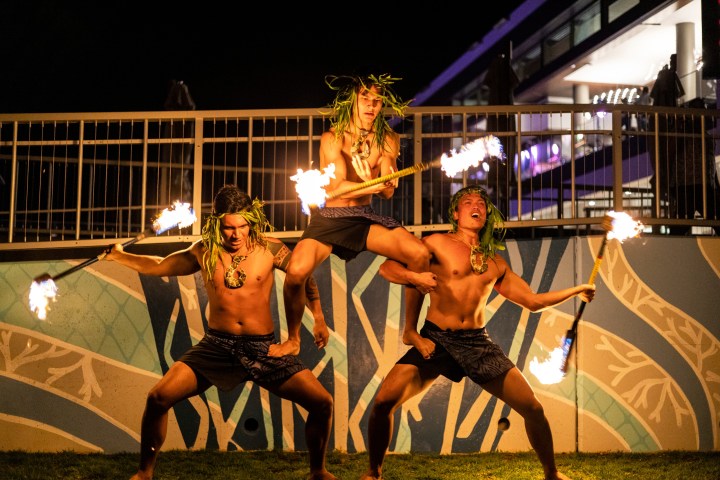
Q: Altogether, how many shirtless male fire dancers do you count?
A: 3